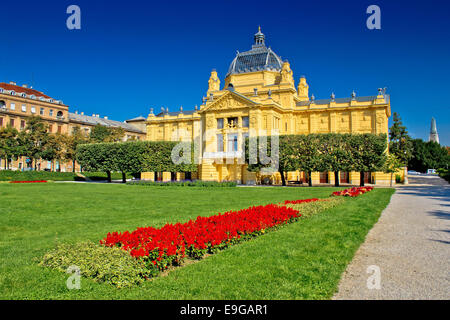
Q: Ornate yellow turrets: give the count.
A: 3